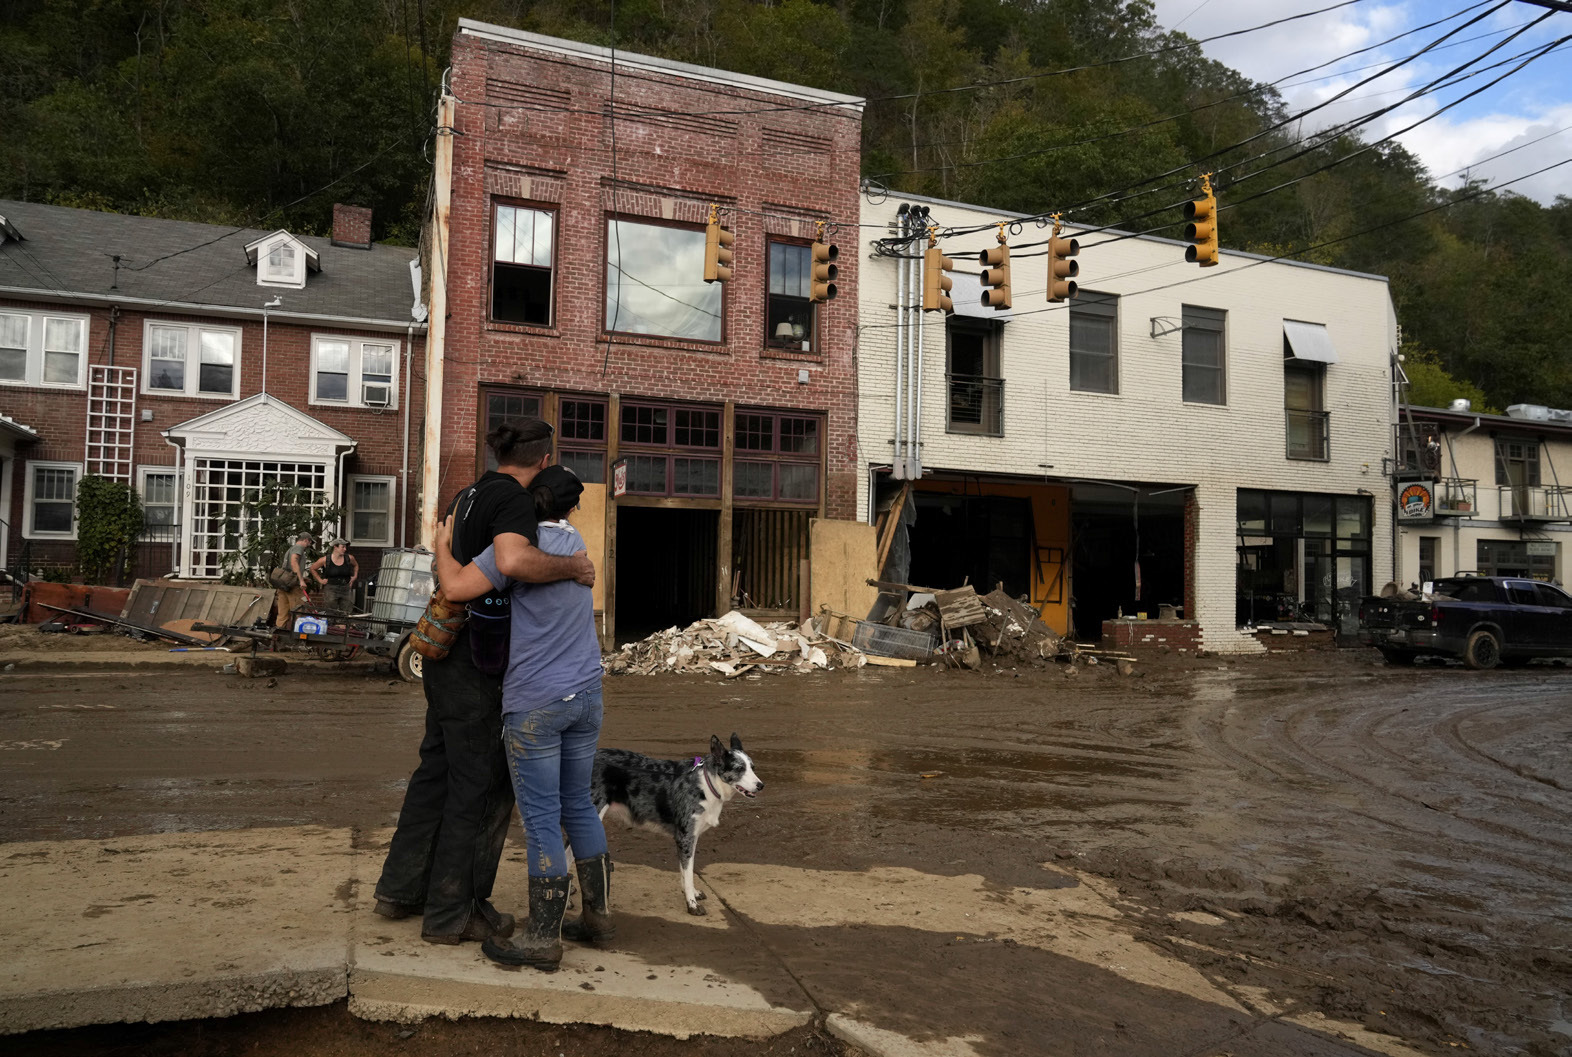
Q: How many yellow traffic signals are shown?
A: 6